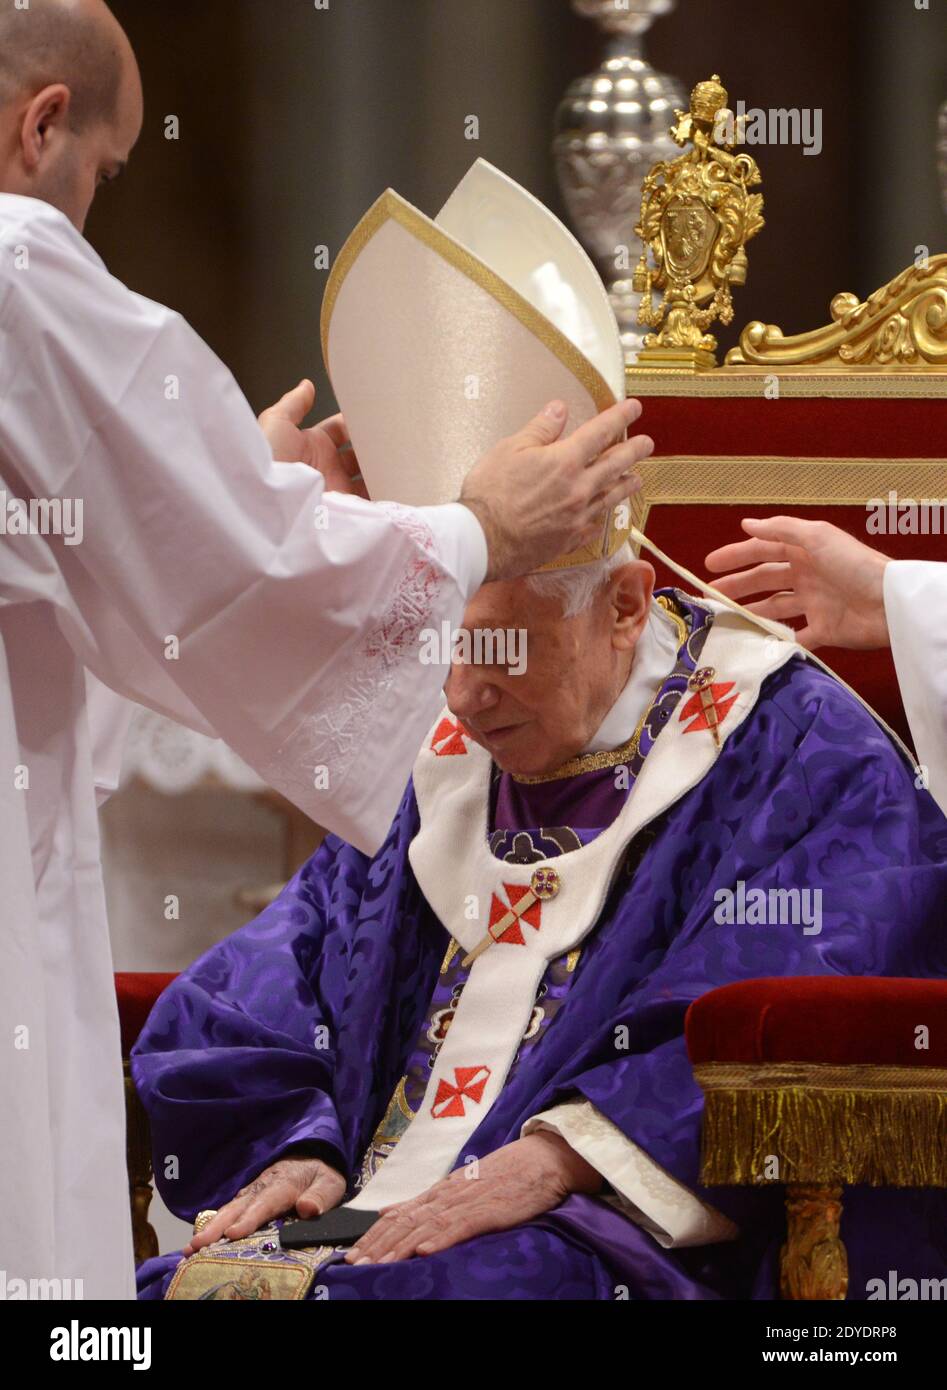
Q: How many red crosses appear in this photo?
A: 4